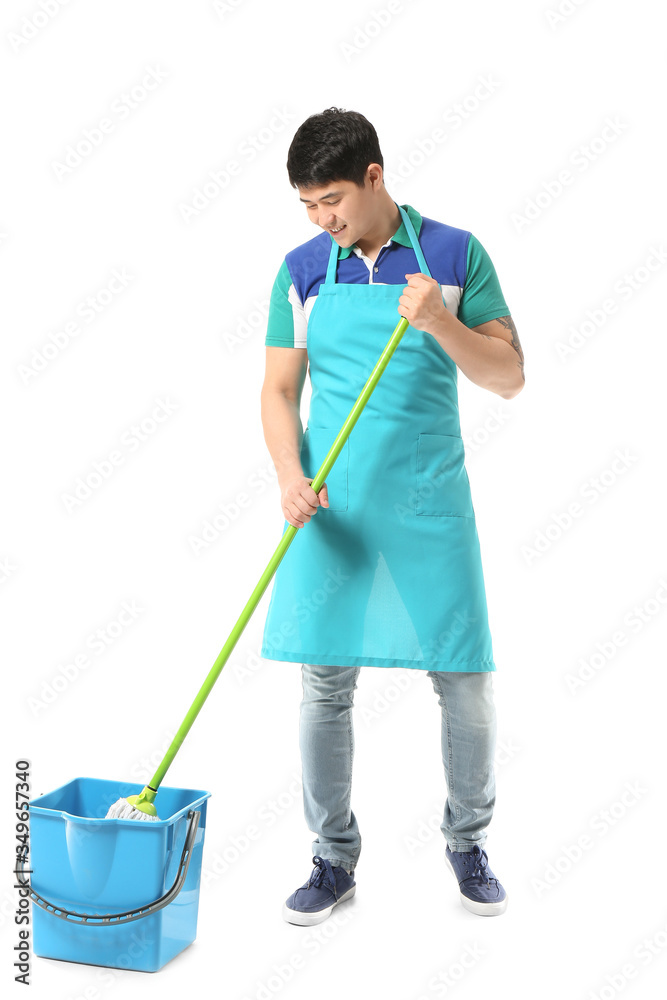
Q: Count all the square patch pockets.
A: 2